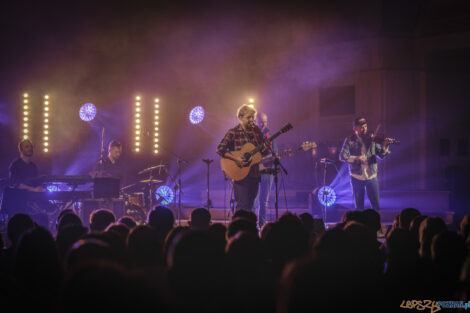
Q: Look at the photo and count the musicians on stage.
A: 5